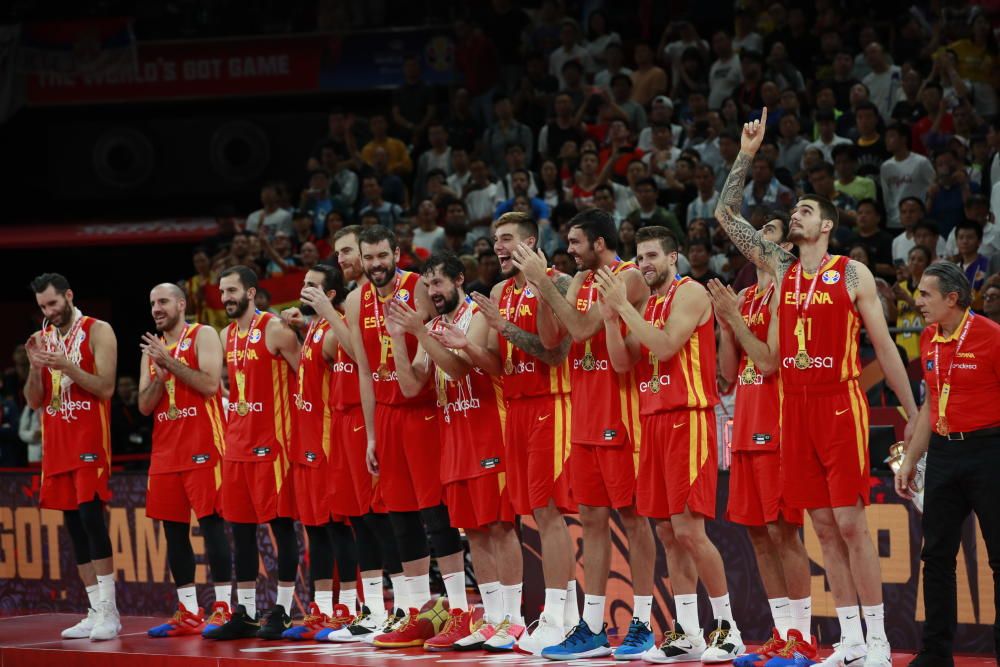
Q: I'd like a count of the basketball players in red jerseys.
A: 12